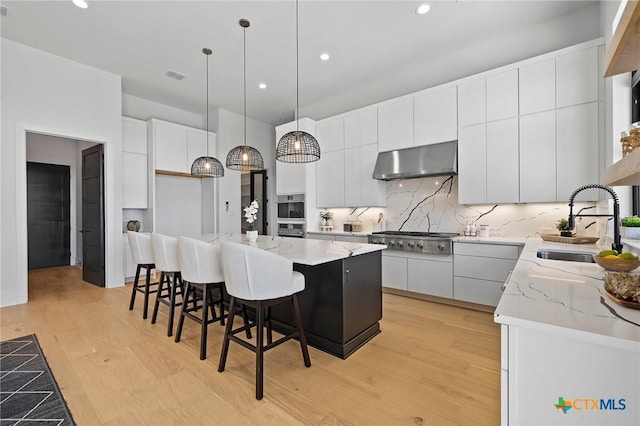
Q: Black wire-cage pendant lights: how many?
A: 3